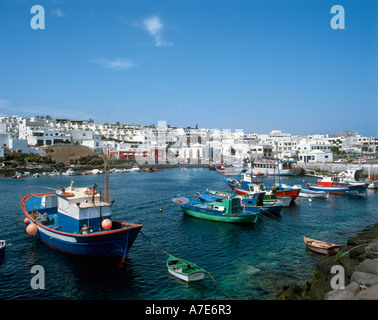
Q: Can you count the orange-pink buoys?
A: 3